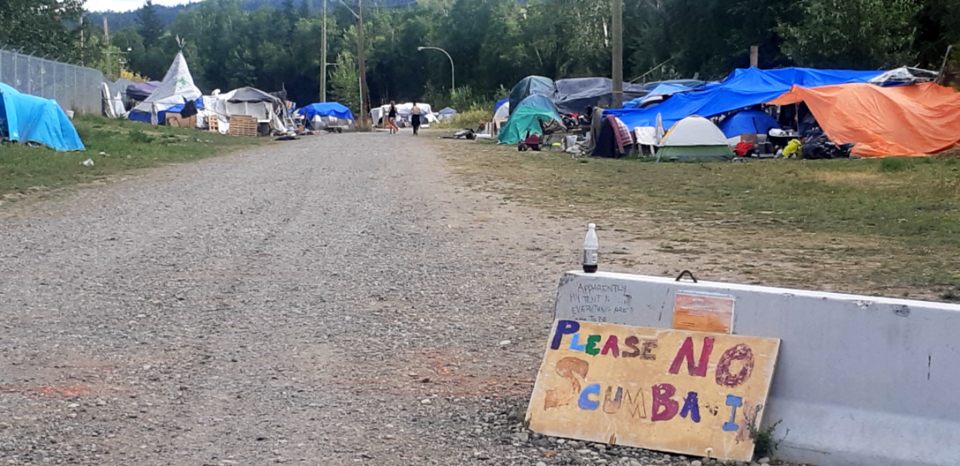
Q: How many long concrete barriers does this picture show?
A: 1